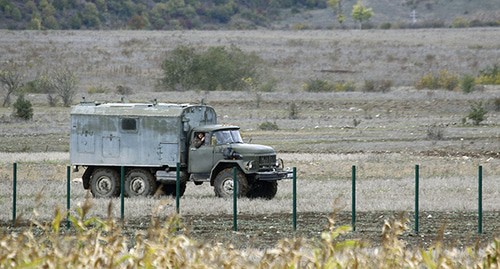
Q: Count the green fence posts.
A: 9